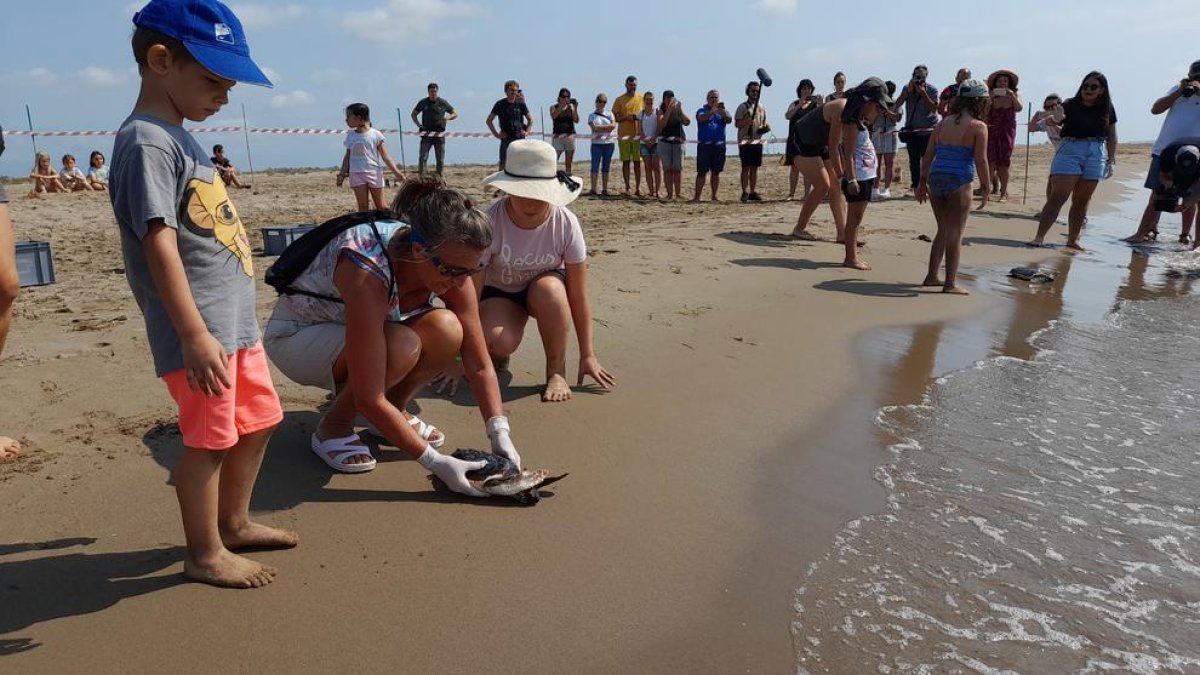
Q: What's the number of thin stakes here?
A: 5